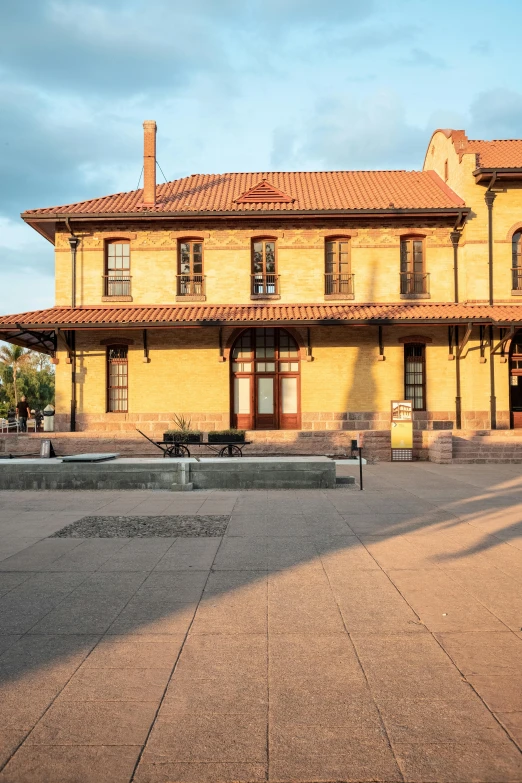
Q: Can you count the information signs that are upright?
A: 1